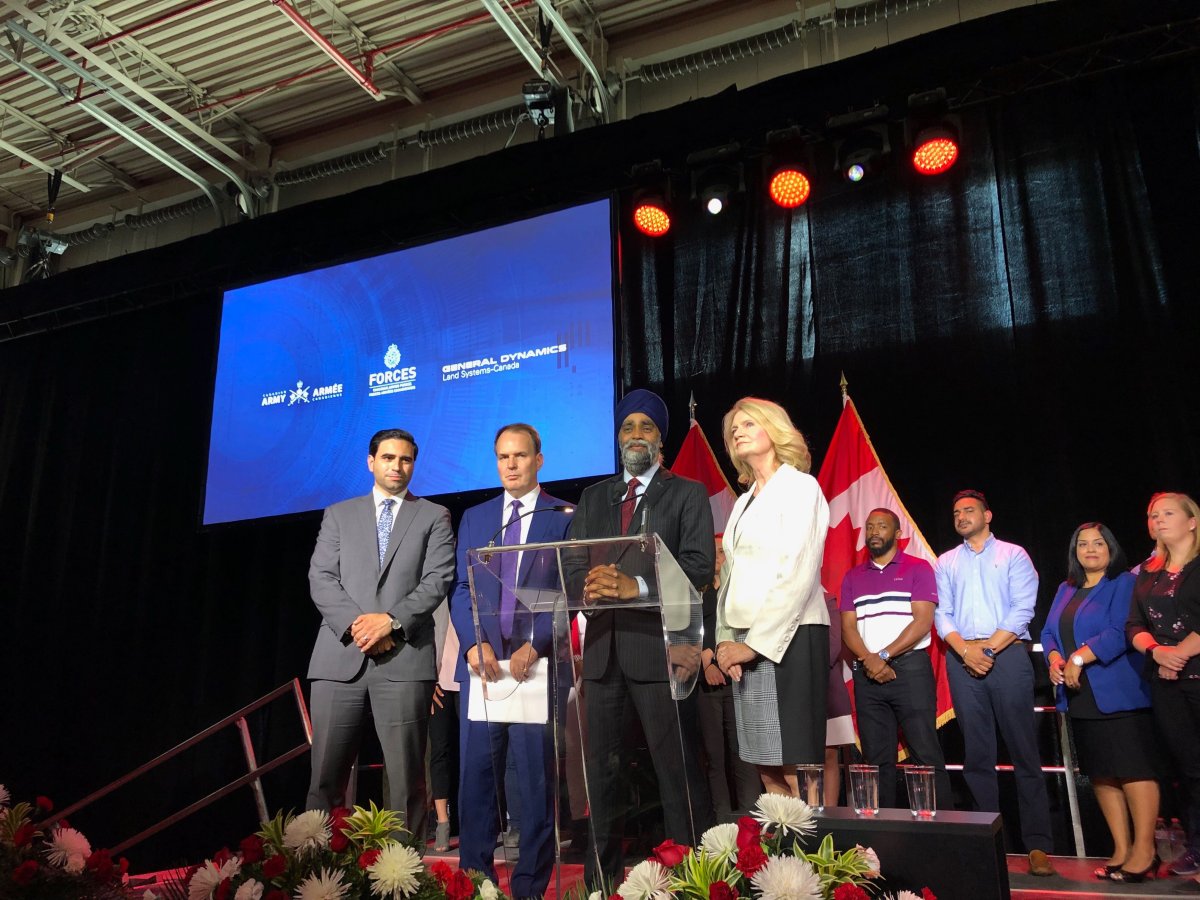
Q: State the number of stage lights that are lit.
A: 5